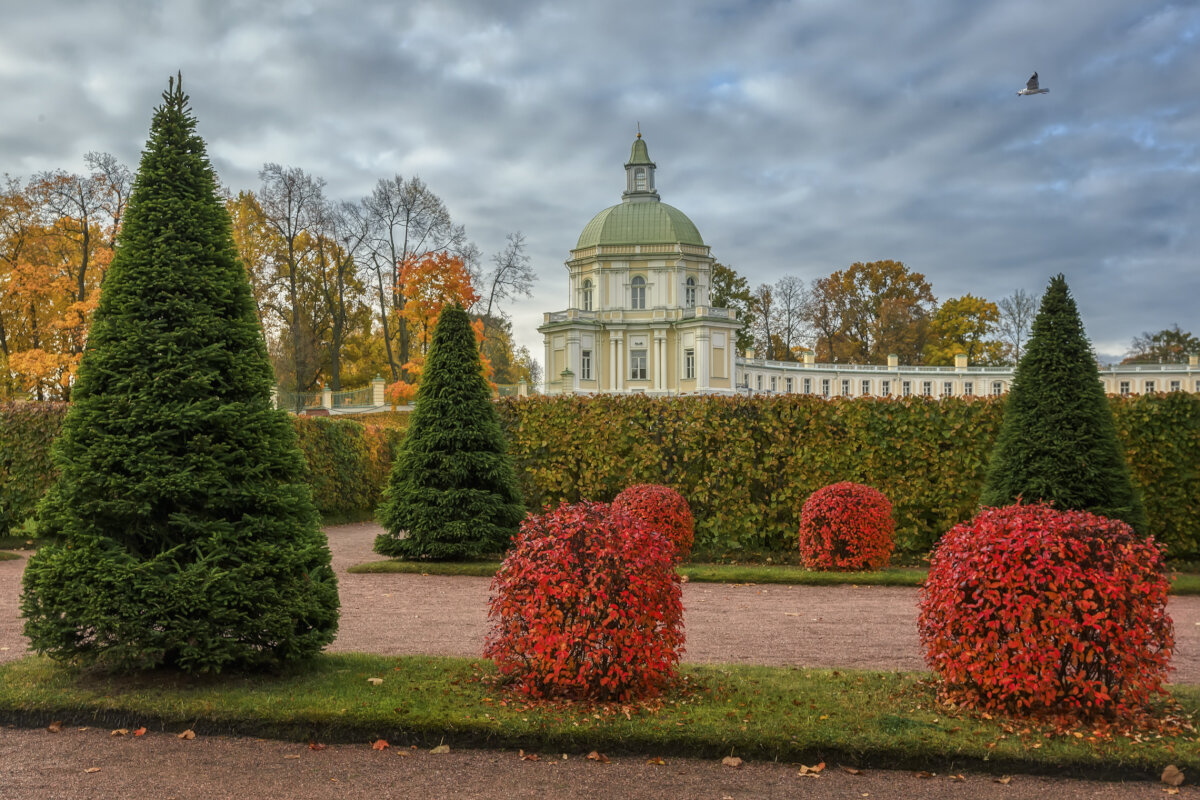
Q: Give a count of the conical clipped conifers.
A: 3